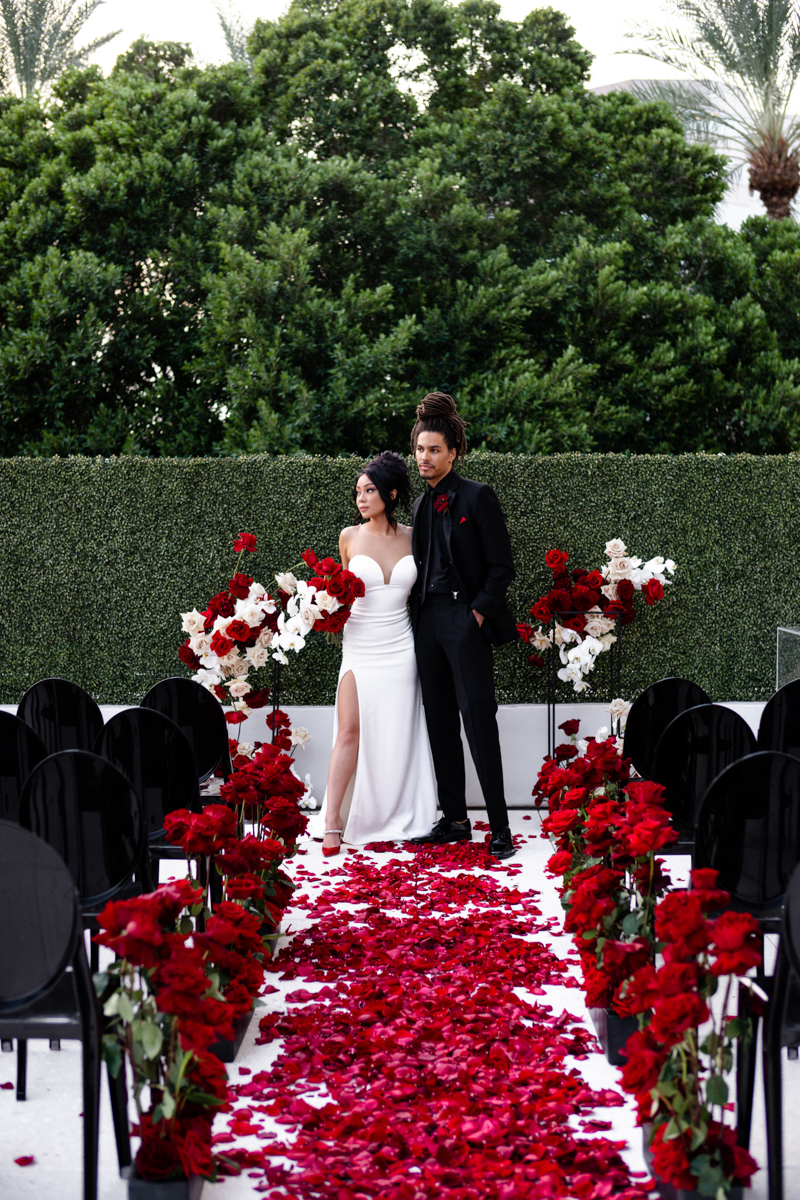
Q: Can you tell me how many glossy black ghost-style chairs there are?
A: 11